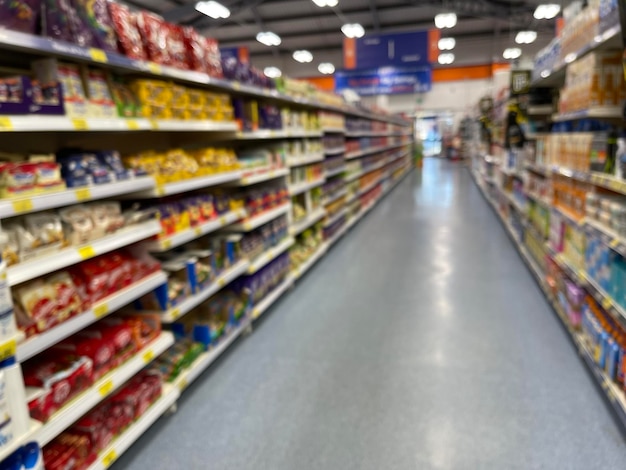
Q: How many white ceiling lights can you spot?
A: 13